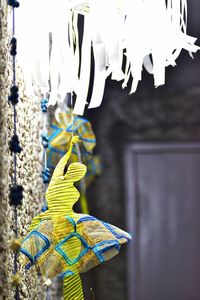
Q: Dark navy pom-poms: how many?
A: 5